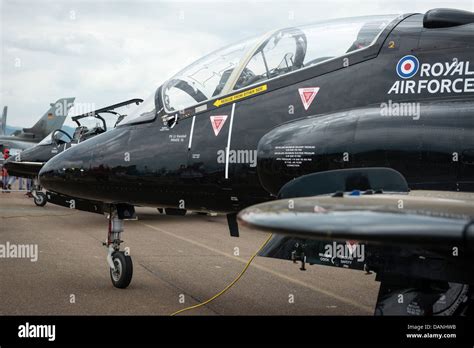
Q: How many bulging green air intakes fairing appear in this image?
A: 0